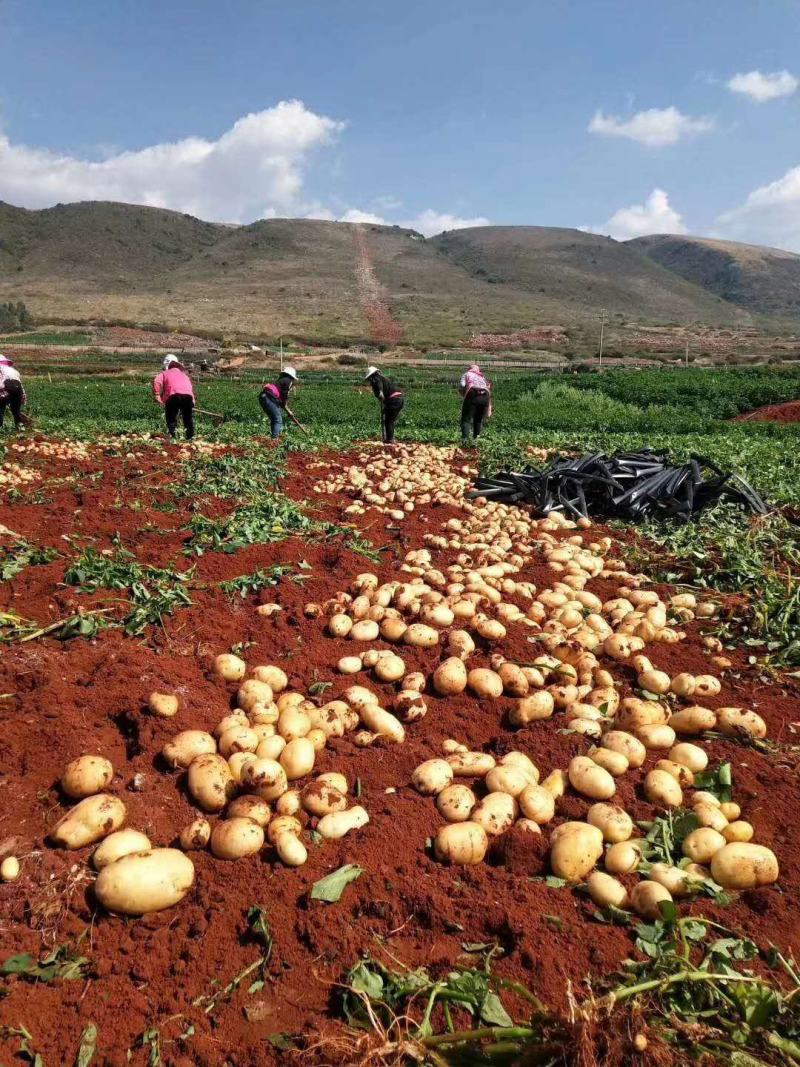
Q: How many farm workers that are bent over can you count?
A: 5